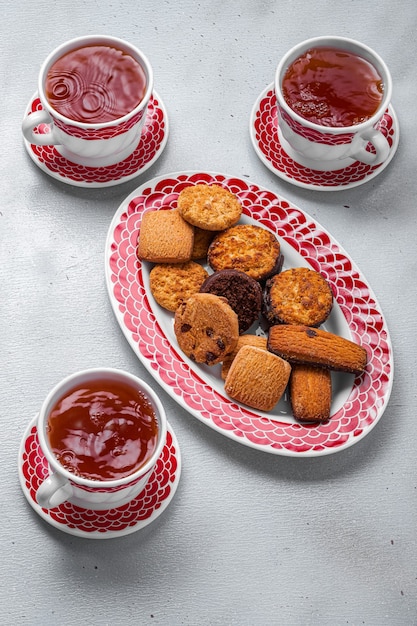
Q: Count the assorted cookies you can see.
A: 12